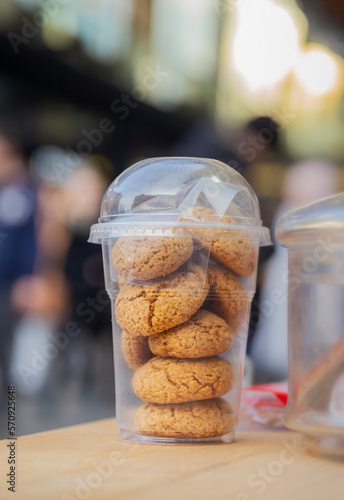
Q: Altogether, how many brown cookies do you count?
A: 8